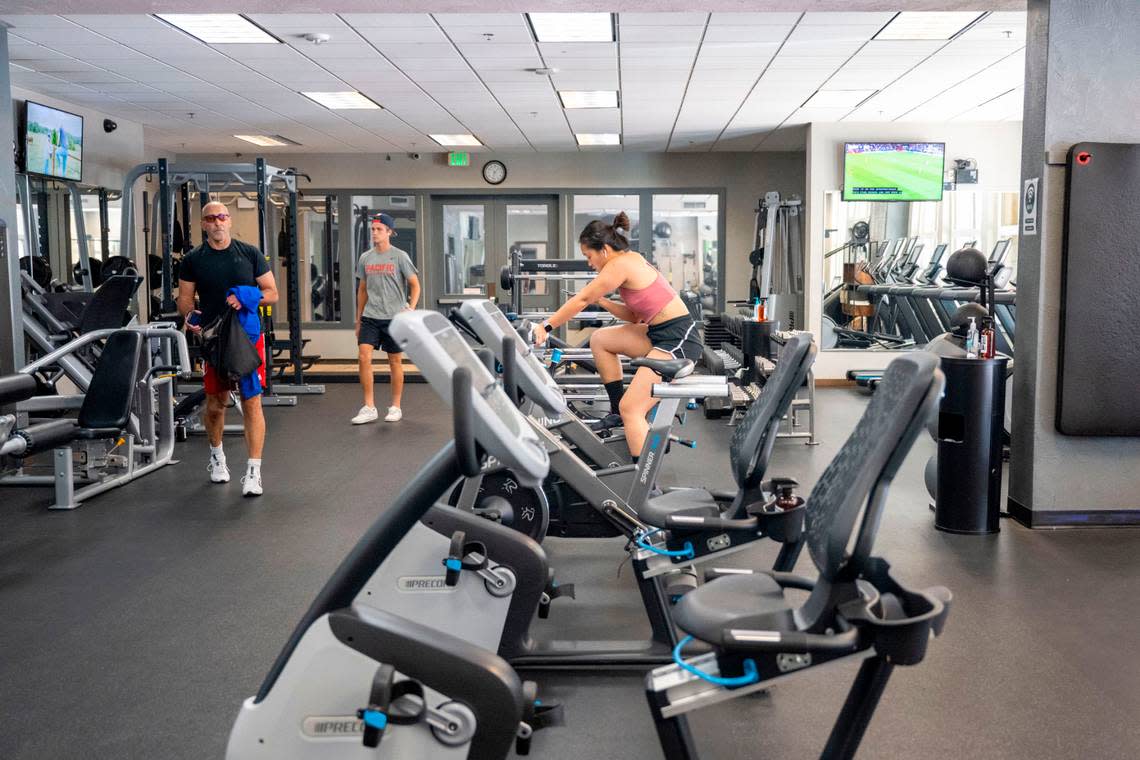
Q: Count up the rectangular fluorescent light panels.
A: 9